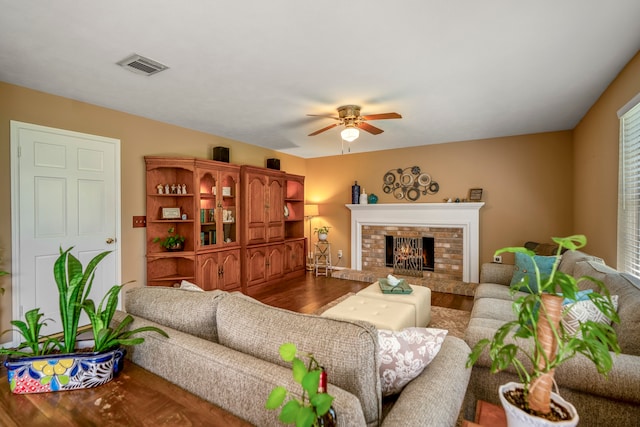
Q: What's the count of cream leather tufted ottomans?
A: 2